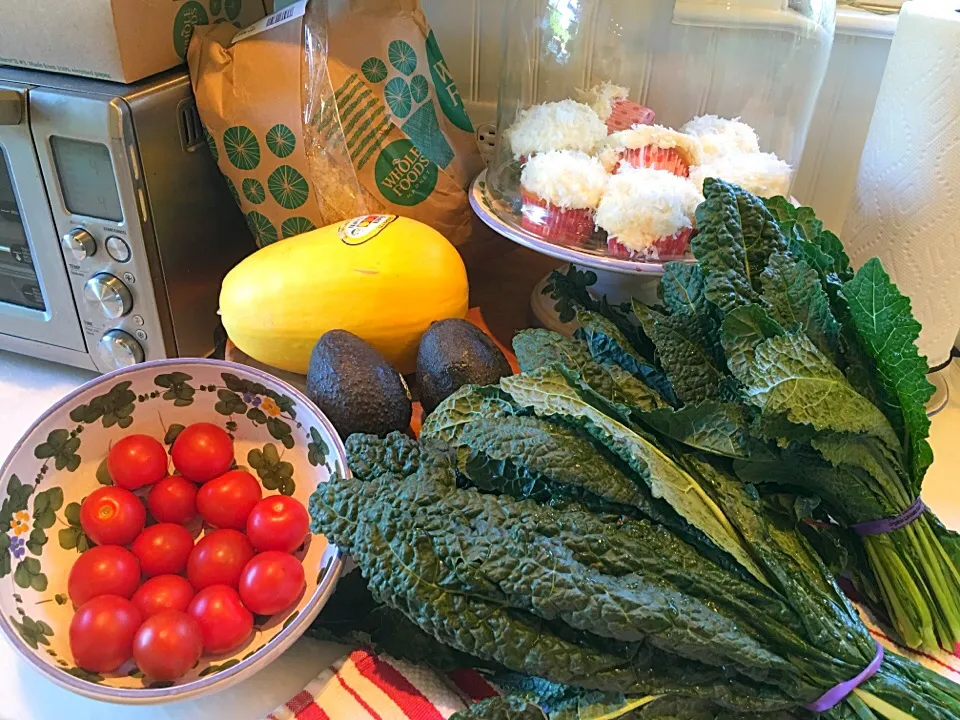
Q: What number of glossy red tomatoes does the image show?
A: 14